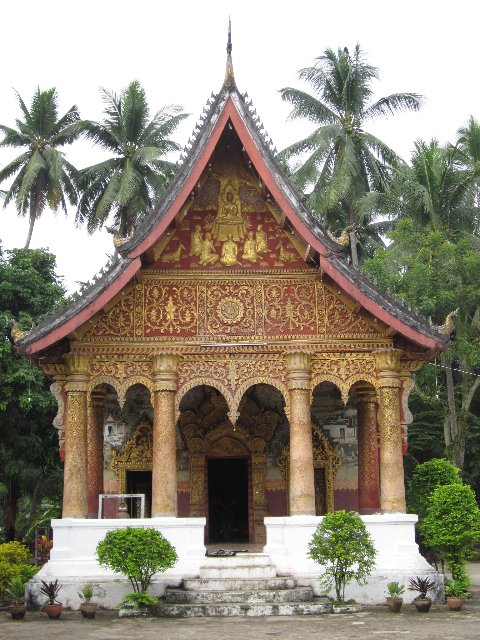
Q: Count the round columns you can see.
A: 6